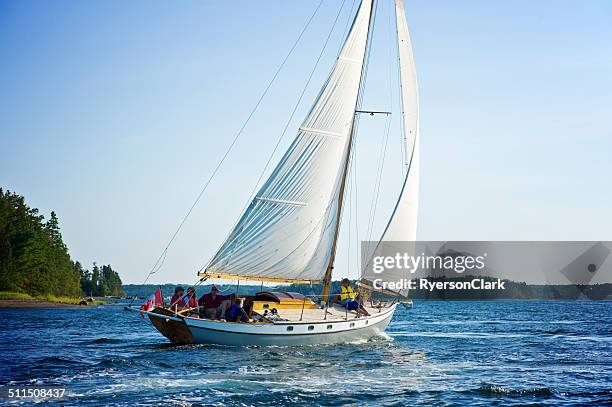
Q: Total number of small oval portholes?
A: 5